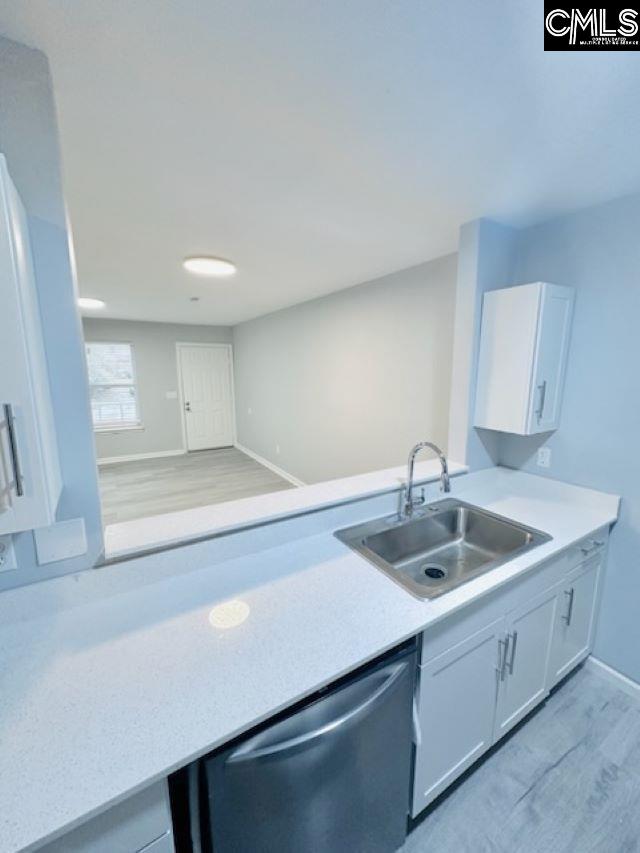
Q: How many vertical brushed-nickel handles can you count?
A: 5